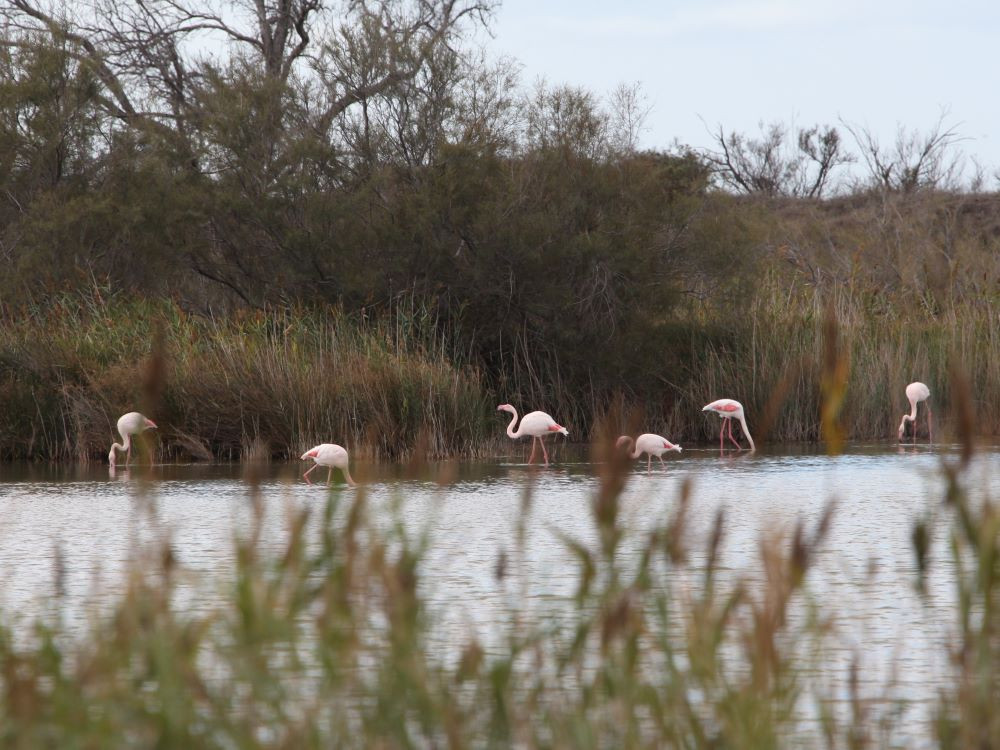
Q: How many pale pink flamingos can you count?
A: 6